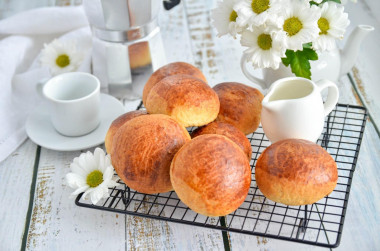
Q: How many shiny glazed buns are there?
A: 8